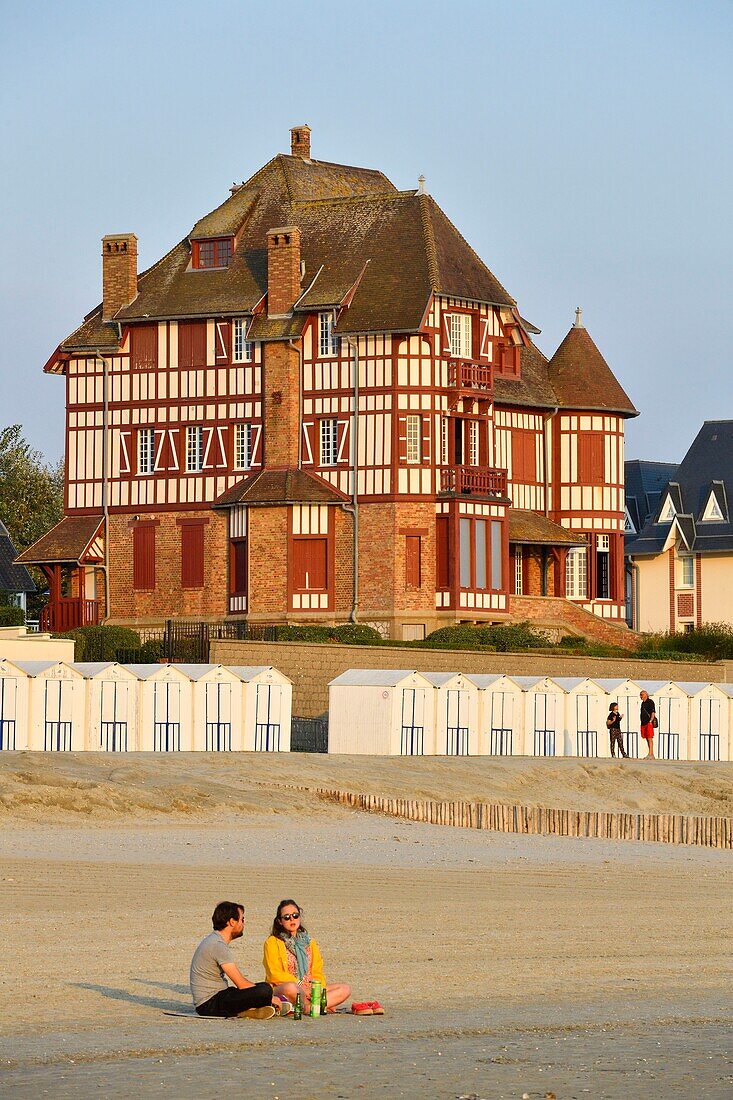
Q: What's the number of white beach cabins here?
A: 14